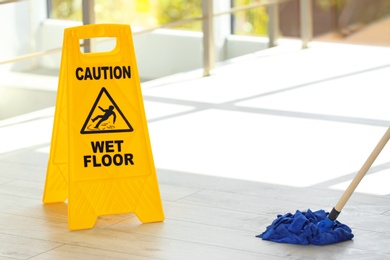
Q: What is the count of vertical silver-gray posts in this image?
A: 4